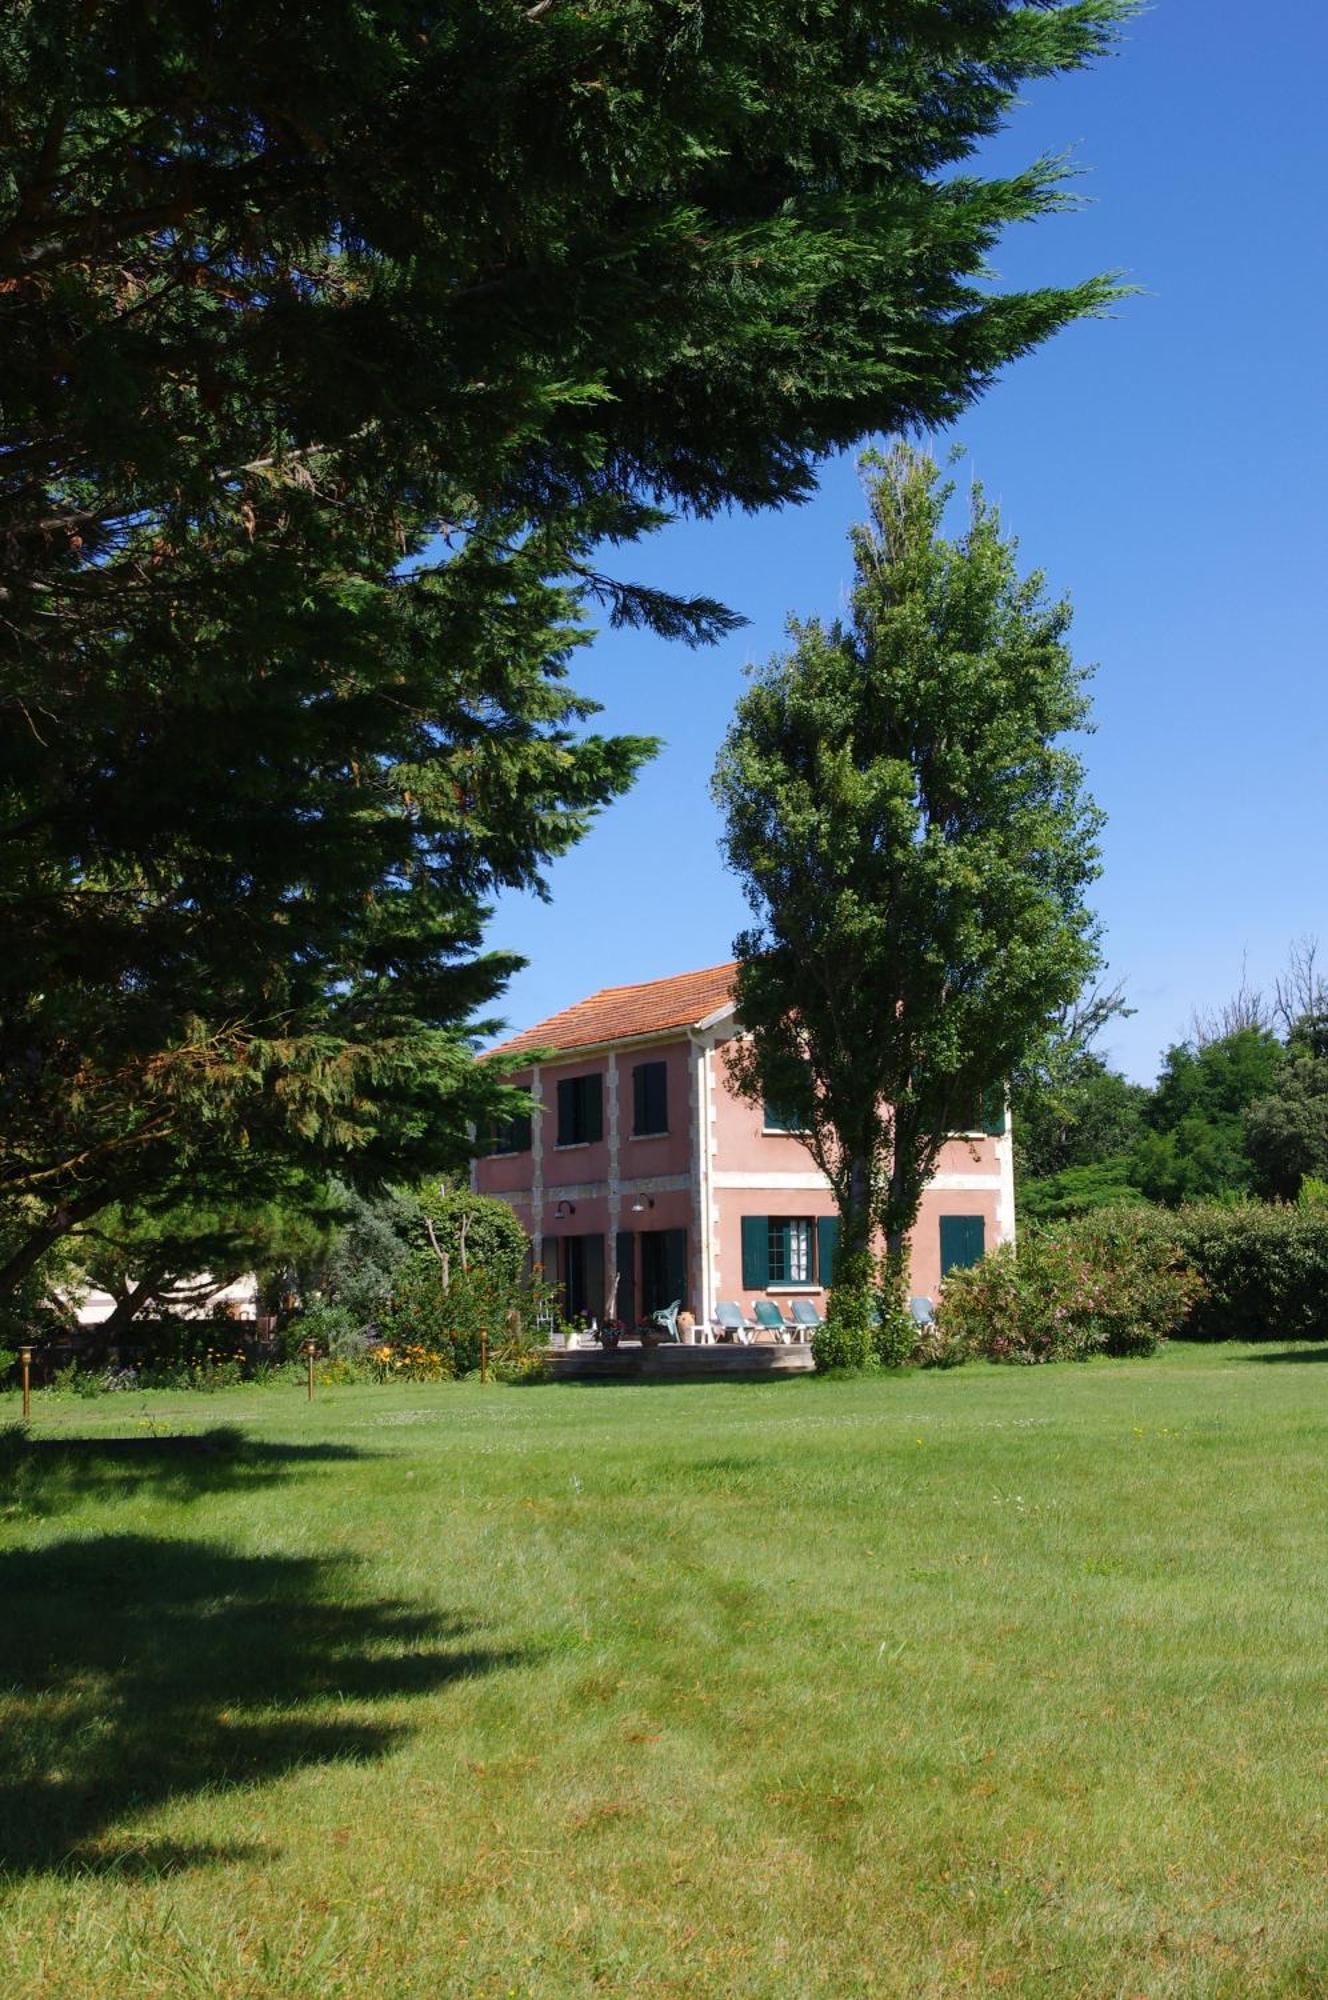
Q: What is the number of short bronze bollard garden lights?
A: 3